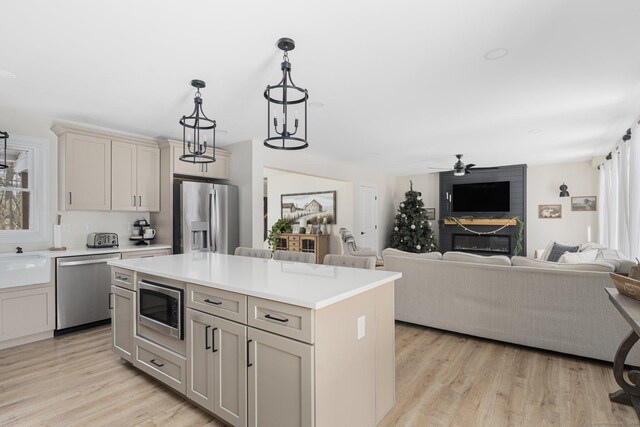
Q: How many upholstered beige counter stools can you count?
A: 3